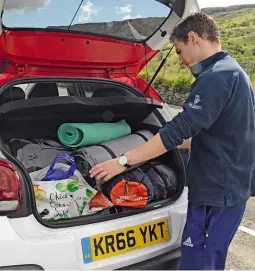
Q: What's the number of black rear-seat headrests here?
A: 2